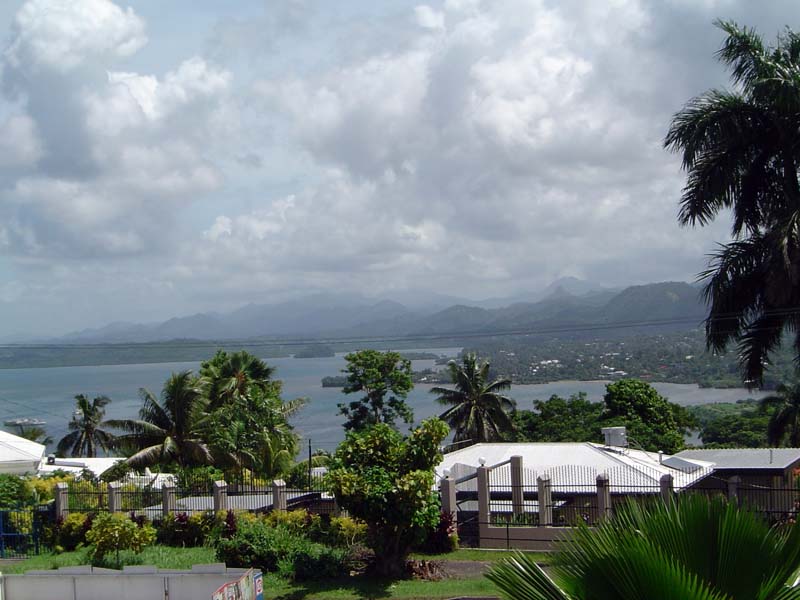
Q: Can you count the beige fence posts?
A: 12